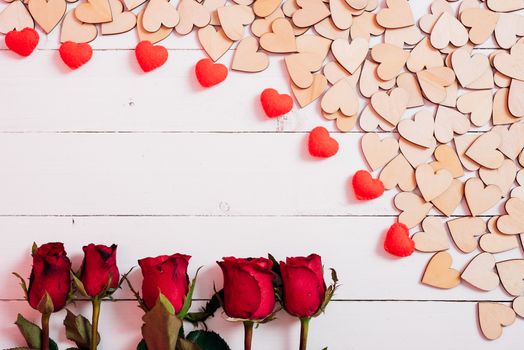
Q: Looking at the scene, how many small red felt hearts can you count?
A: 8